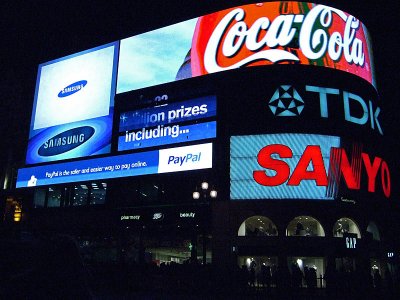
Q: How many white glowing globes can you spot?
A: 3